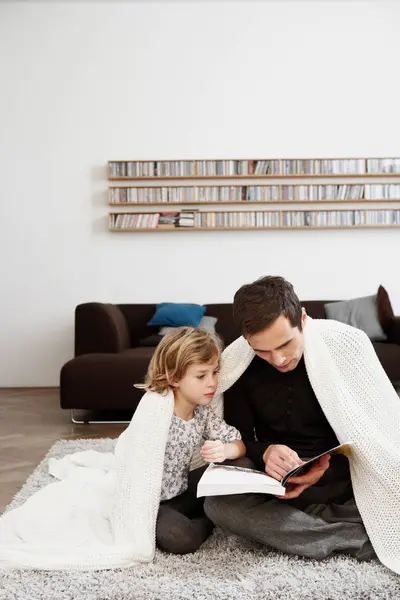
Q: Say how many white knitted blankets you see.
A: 1